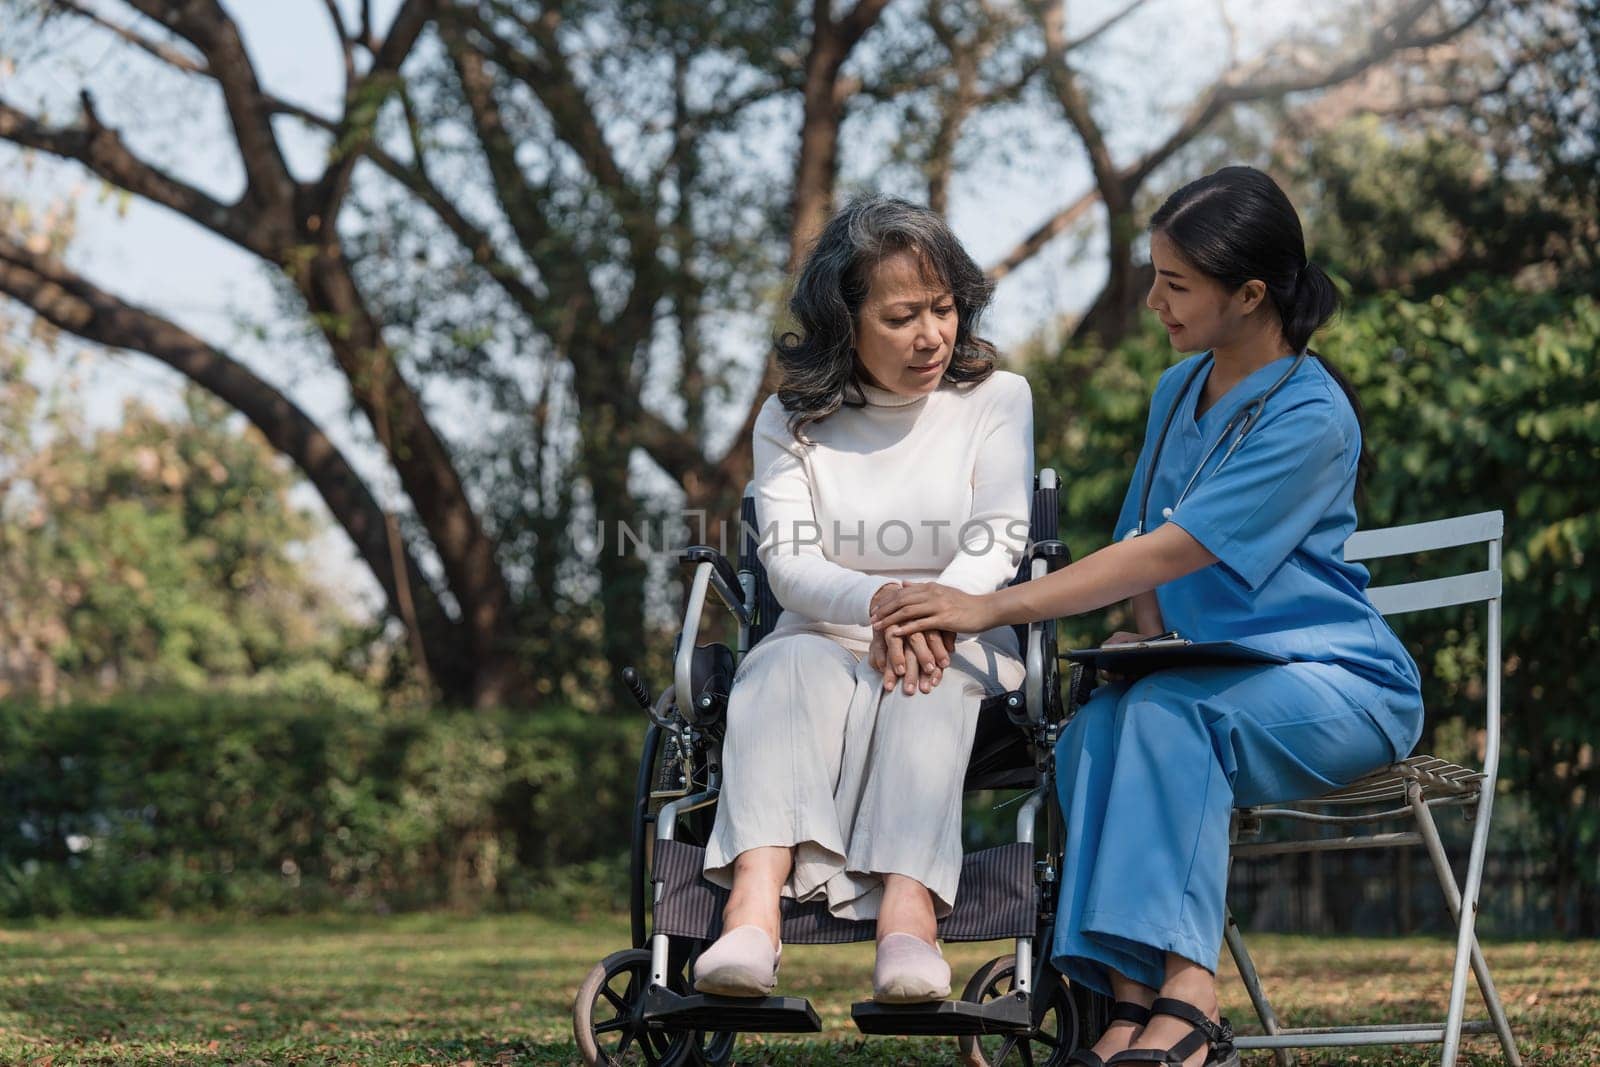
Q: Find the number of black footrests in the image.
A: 2